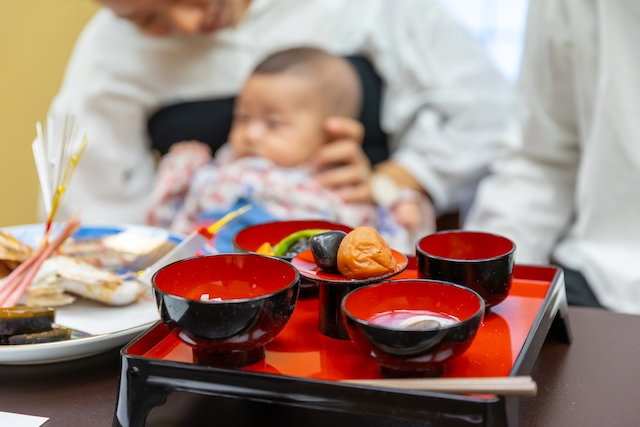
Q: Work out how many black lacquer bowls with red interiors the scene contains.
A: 4